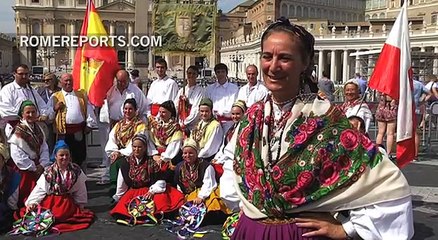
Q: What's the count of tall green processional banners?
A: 1